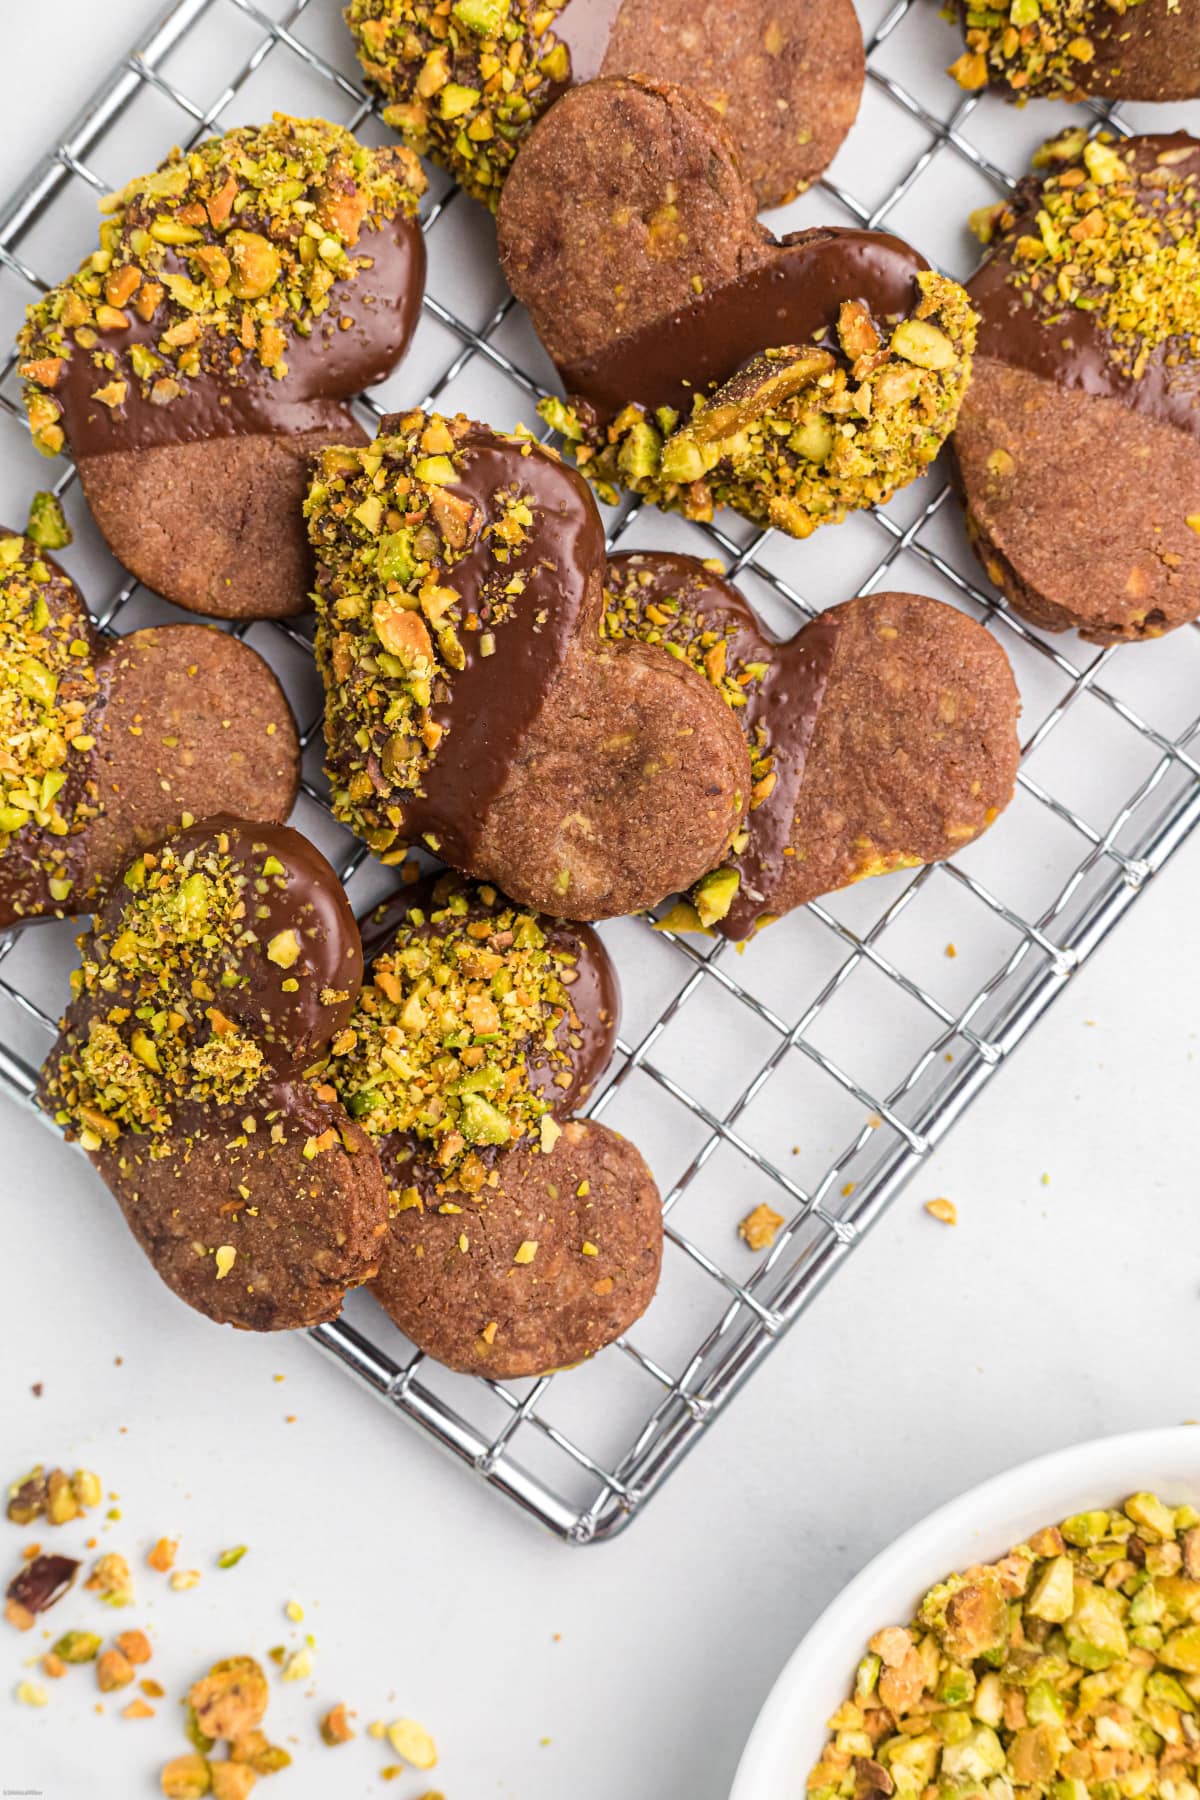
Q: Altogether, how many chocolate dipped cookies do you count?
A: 10